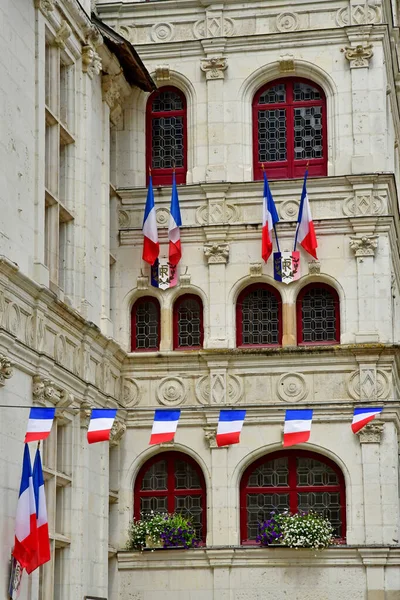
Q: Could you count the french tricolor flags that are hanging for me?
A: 12